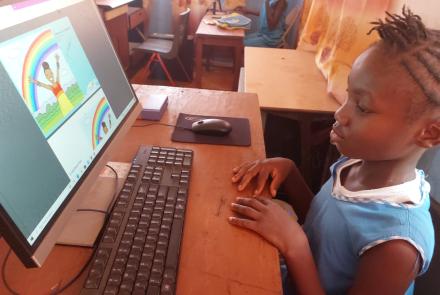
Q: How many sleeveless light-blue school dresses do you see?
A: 2